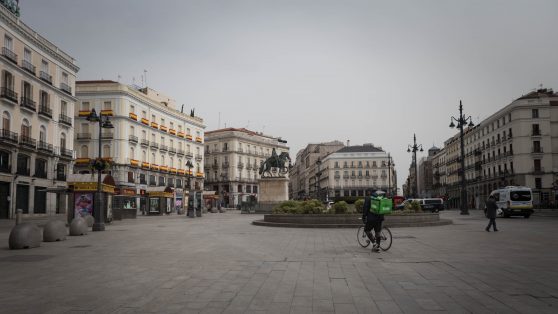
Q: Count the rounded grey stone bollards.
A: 4